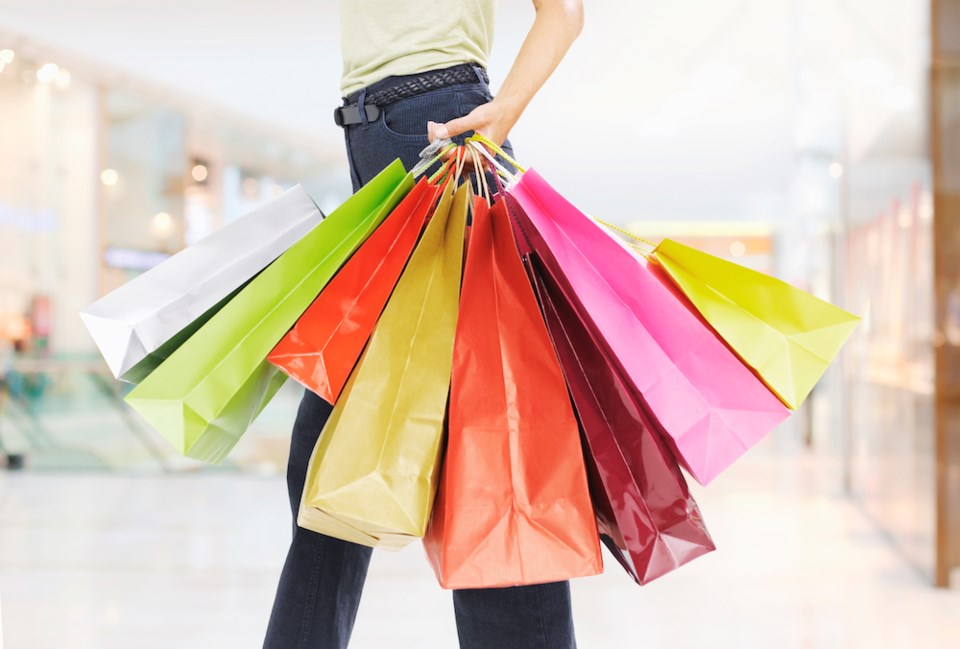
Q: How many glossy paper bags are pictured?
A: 2